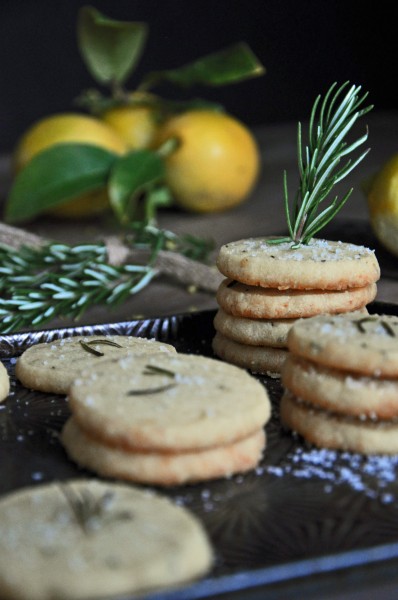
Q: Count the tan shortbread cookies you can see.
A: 12